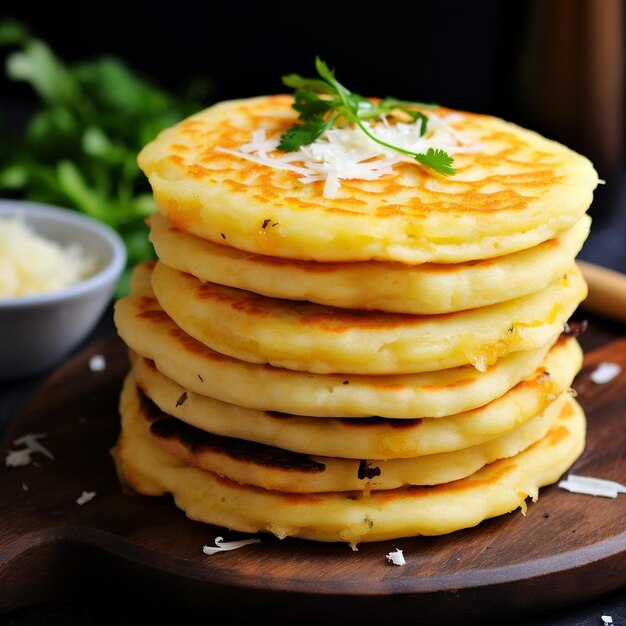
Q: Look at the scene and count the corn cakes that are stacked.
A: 7